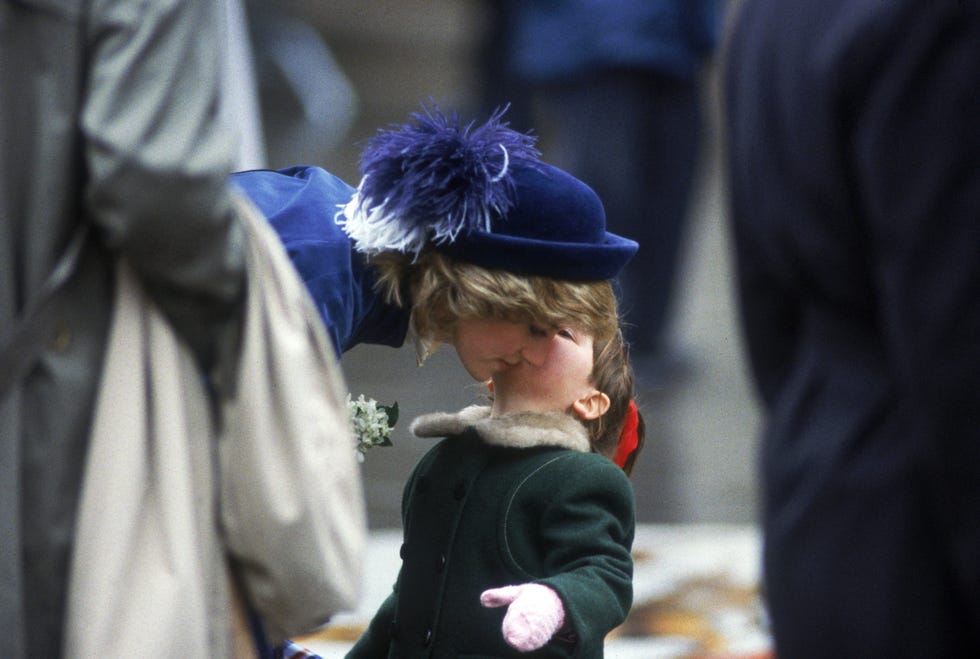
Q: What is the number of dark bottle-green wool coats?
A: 1